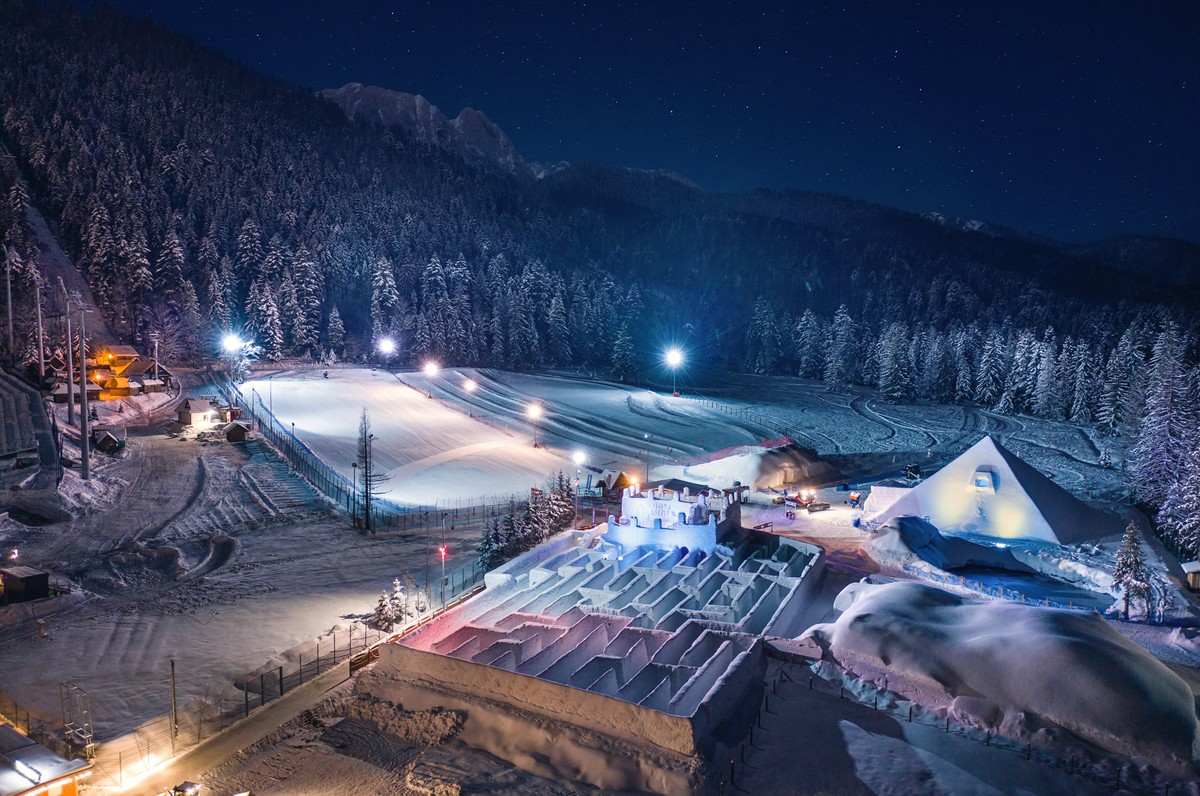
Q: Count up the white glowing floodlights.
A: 7